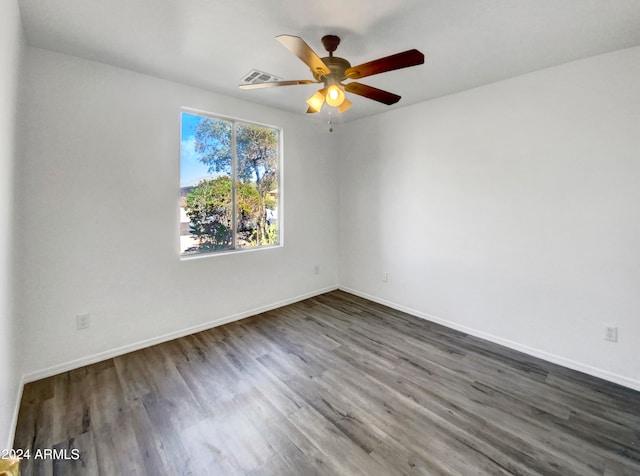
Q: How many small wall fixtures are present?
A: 4